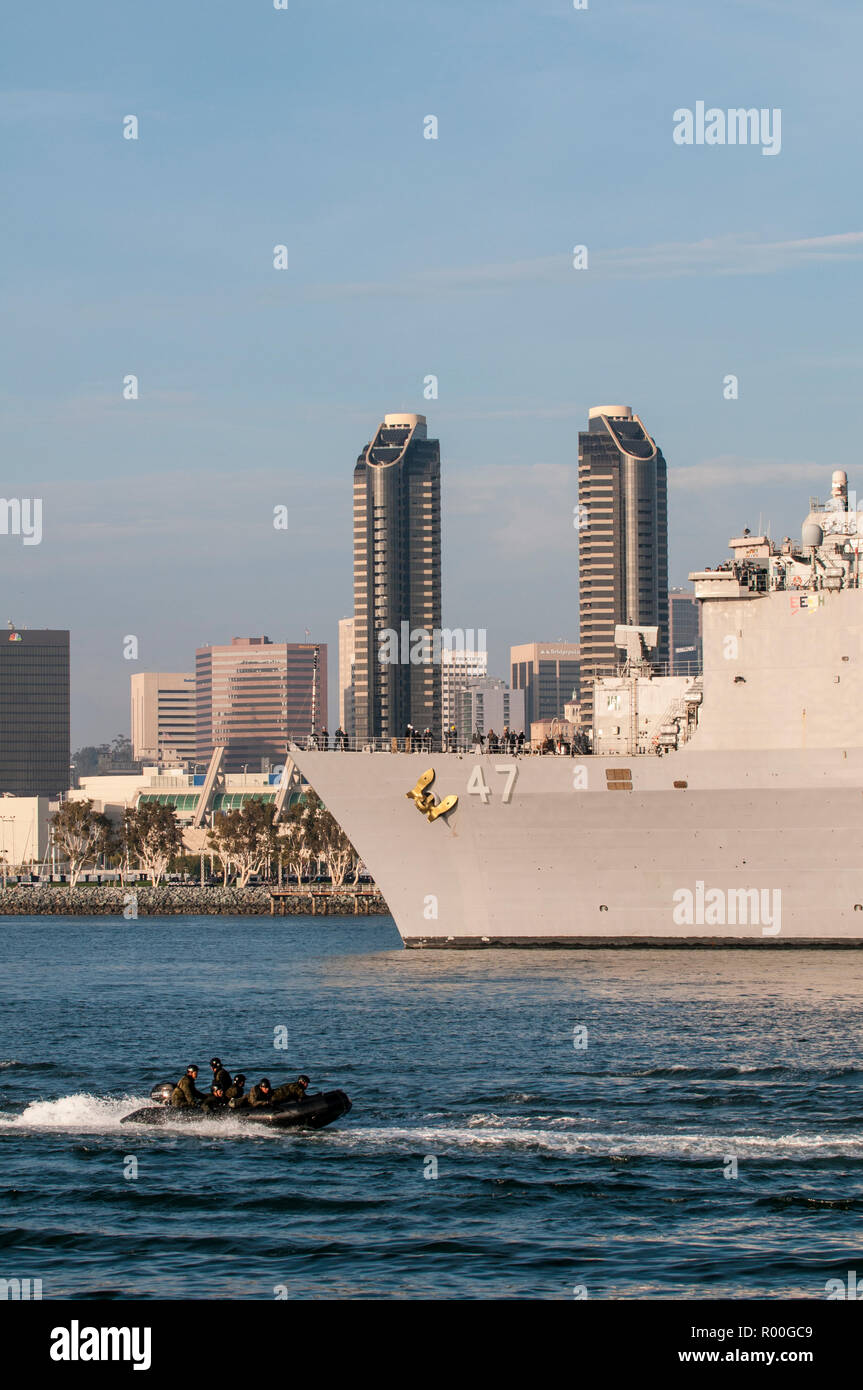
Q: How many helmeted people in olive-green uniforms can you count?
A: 6